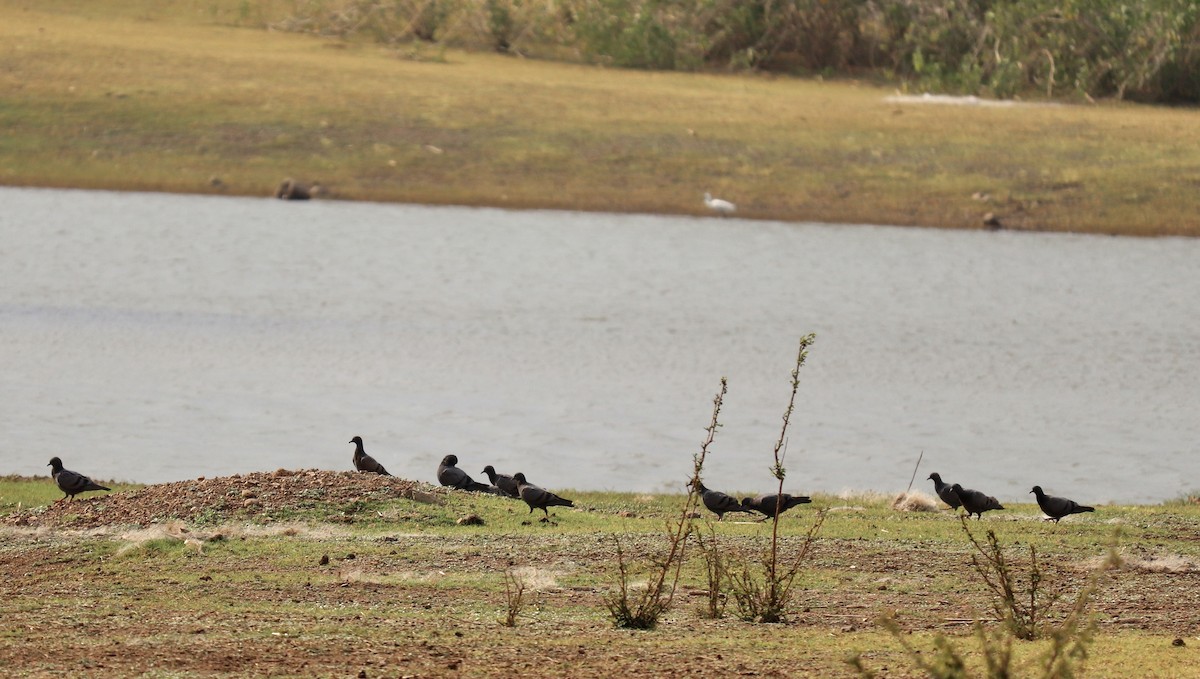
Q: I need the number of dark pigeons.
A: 10